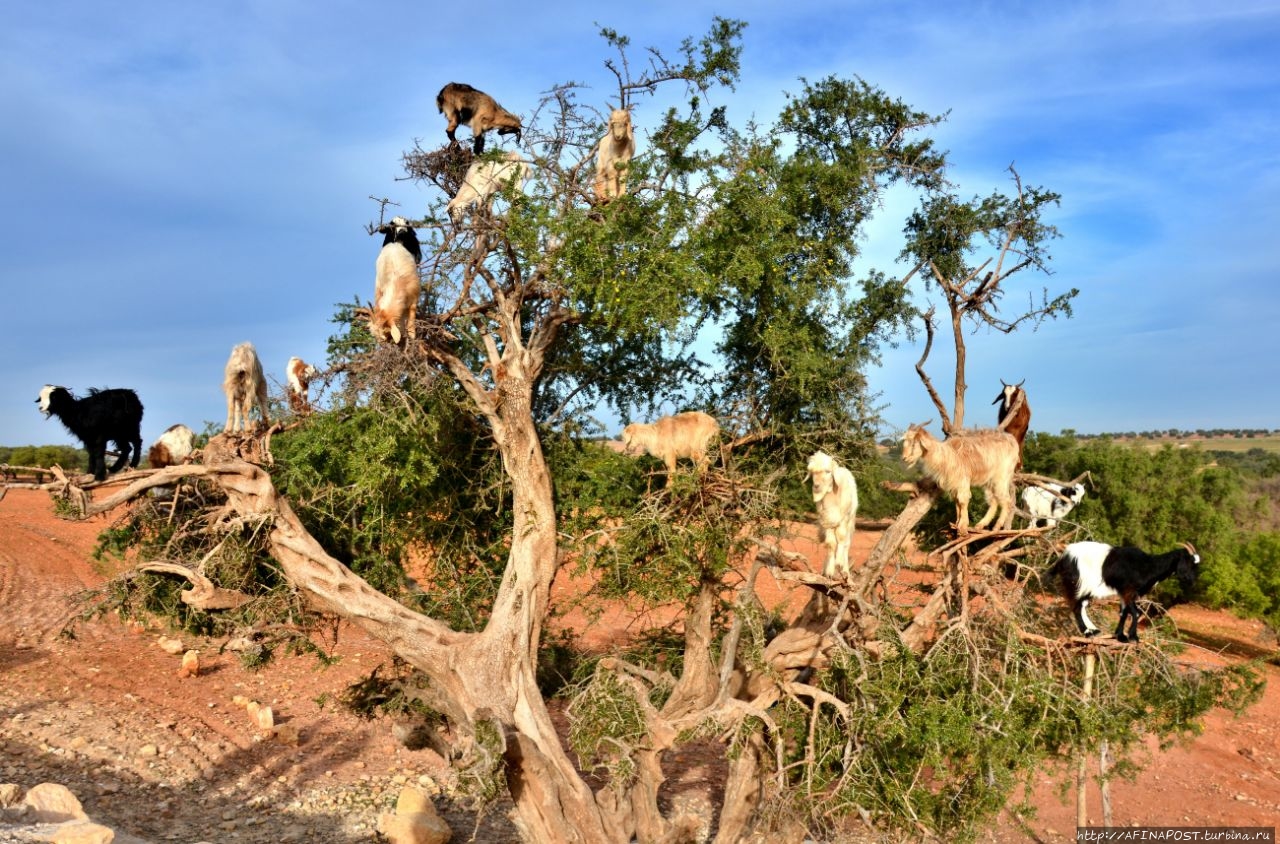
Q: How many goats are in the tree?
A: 15